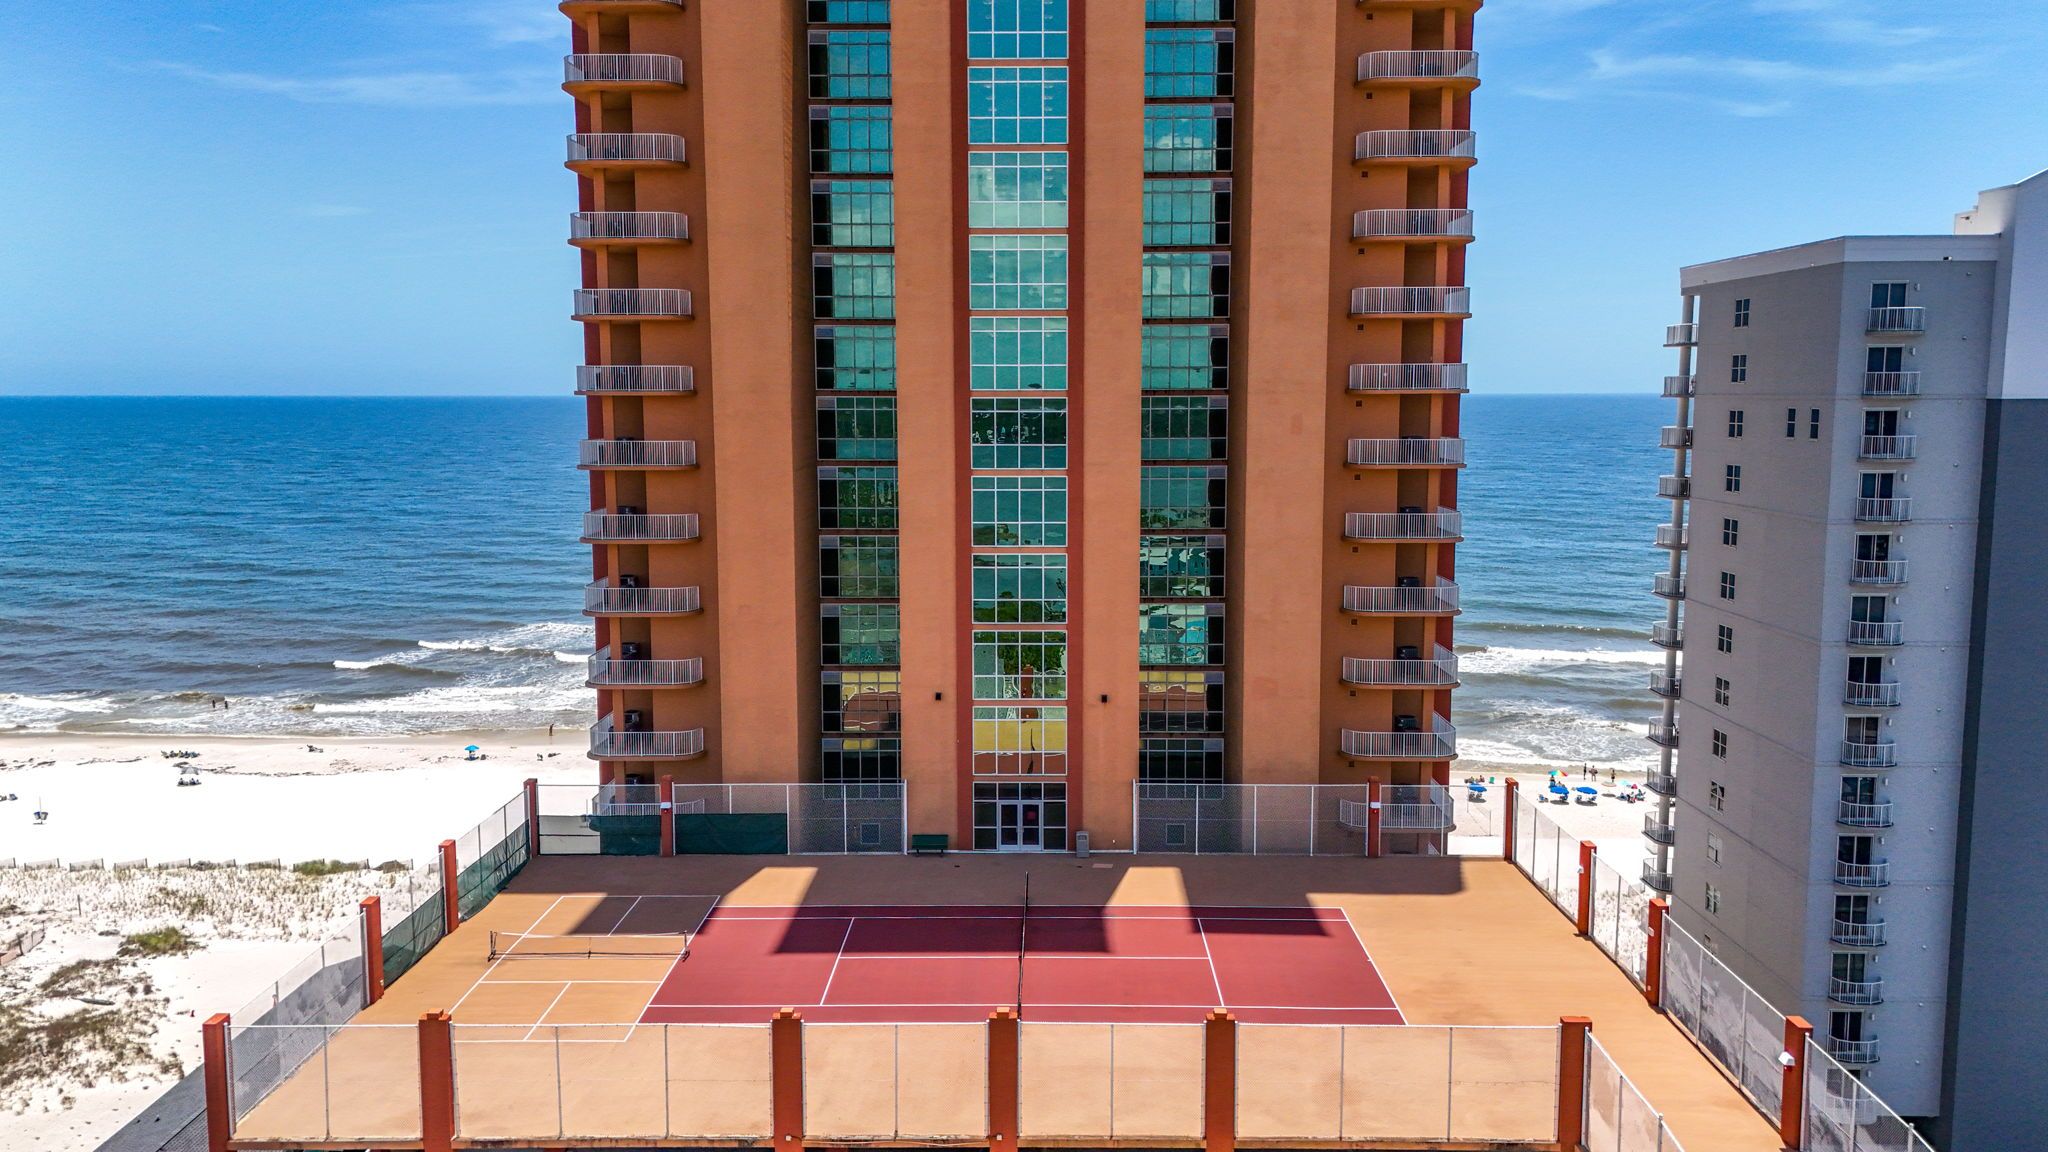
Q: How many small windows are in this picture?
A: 15